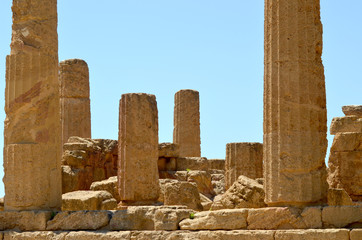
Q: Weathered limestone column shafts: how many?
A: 6